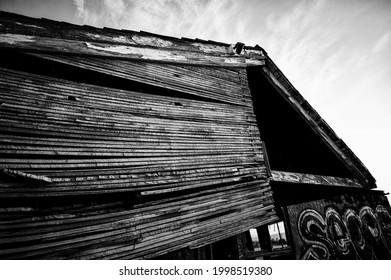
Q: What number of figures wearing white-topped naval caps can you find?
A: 0